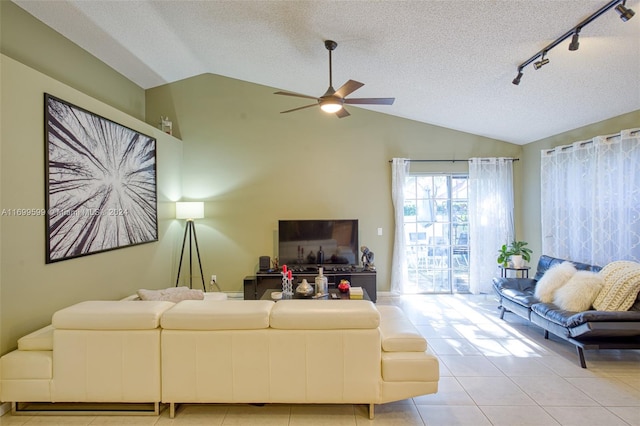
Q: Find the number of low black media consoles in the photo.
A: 1